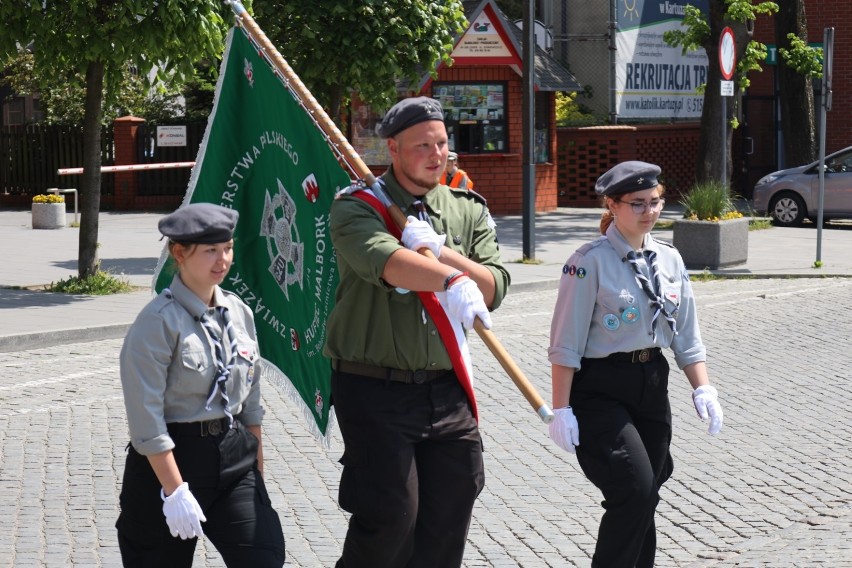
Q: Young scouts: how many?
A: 3